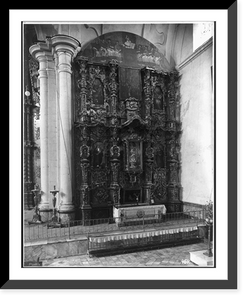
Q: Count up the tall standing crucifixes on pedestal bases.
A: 2